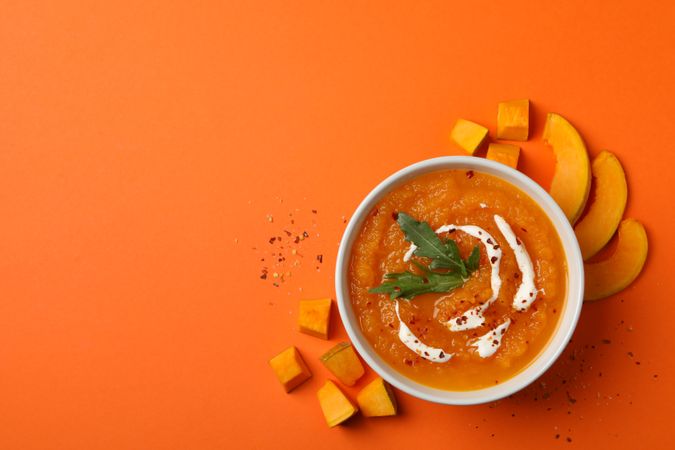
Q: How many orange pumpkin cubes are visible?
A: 8